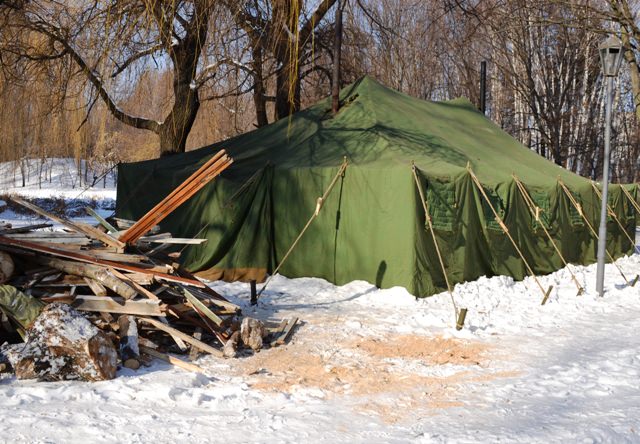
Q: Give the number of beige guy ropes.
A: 7